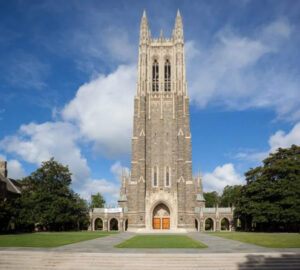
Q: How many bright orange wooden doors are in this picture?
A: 2